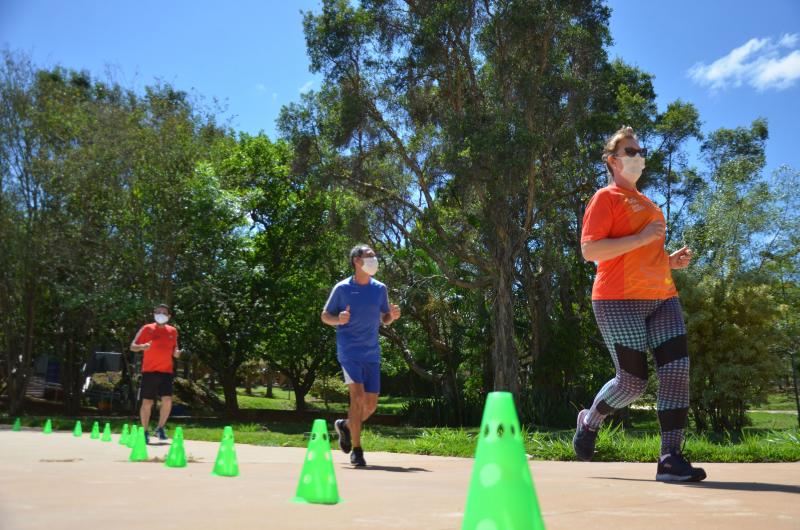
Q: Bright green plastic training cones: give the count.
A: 12